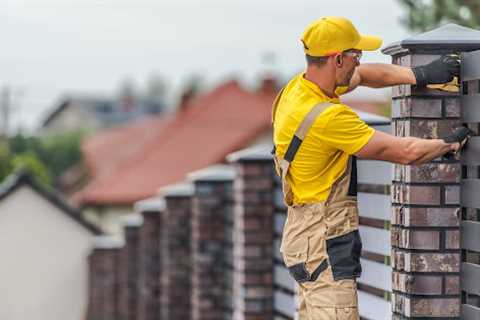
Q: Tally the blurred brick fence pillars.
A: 6